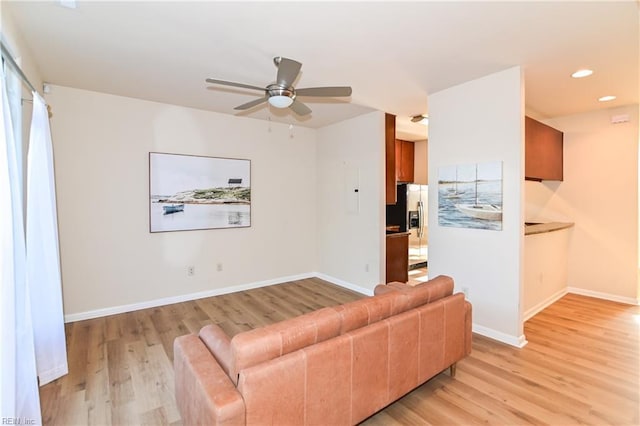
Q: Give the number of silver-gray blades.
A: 5